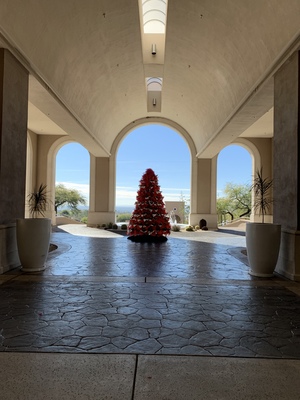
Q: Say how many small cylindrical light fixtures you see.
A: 2